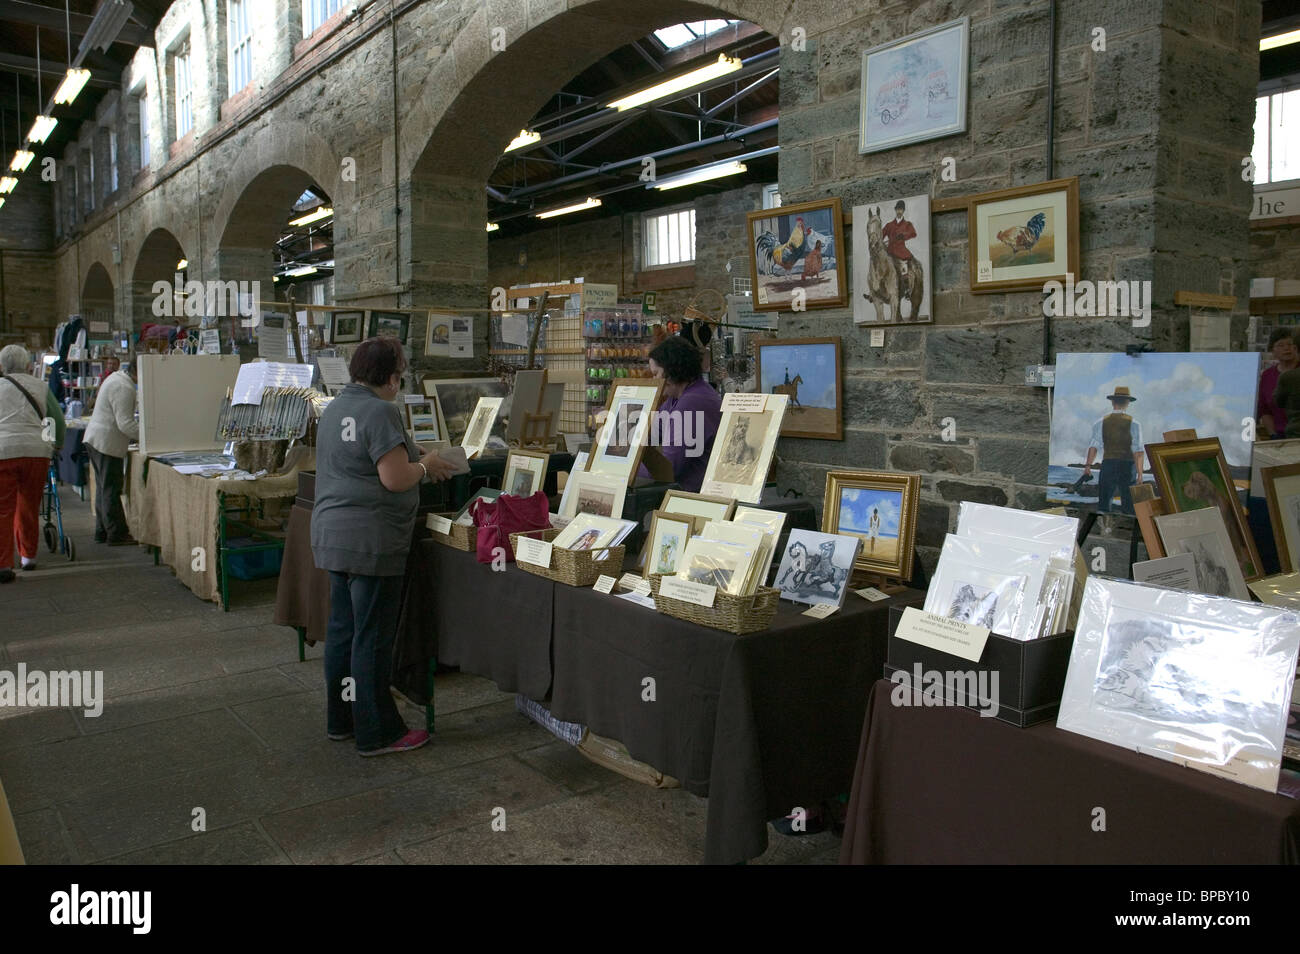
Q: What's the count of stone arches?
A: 4